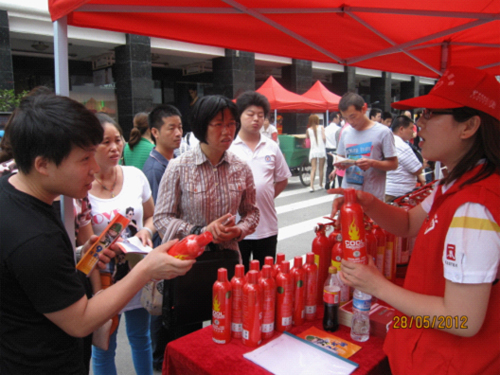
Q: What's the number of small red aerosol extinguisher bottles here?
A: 12